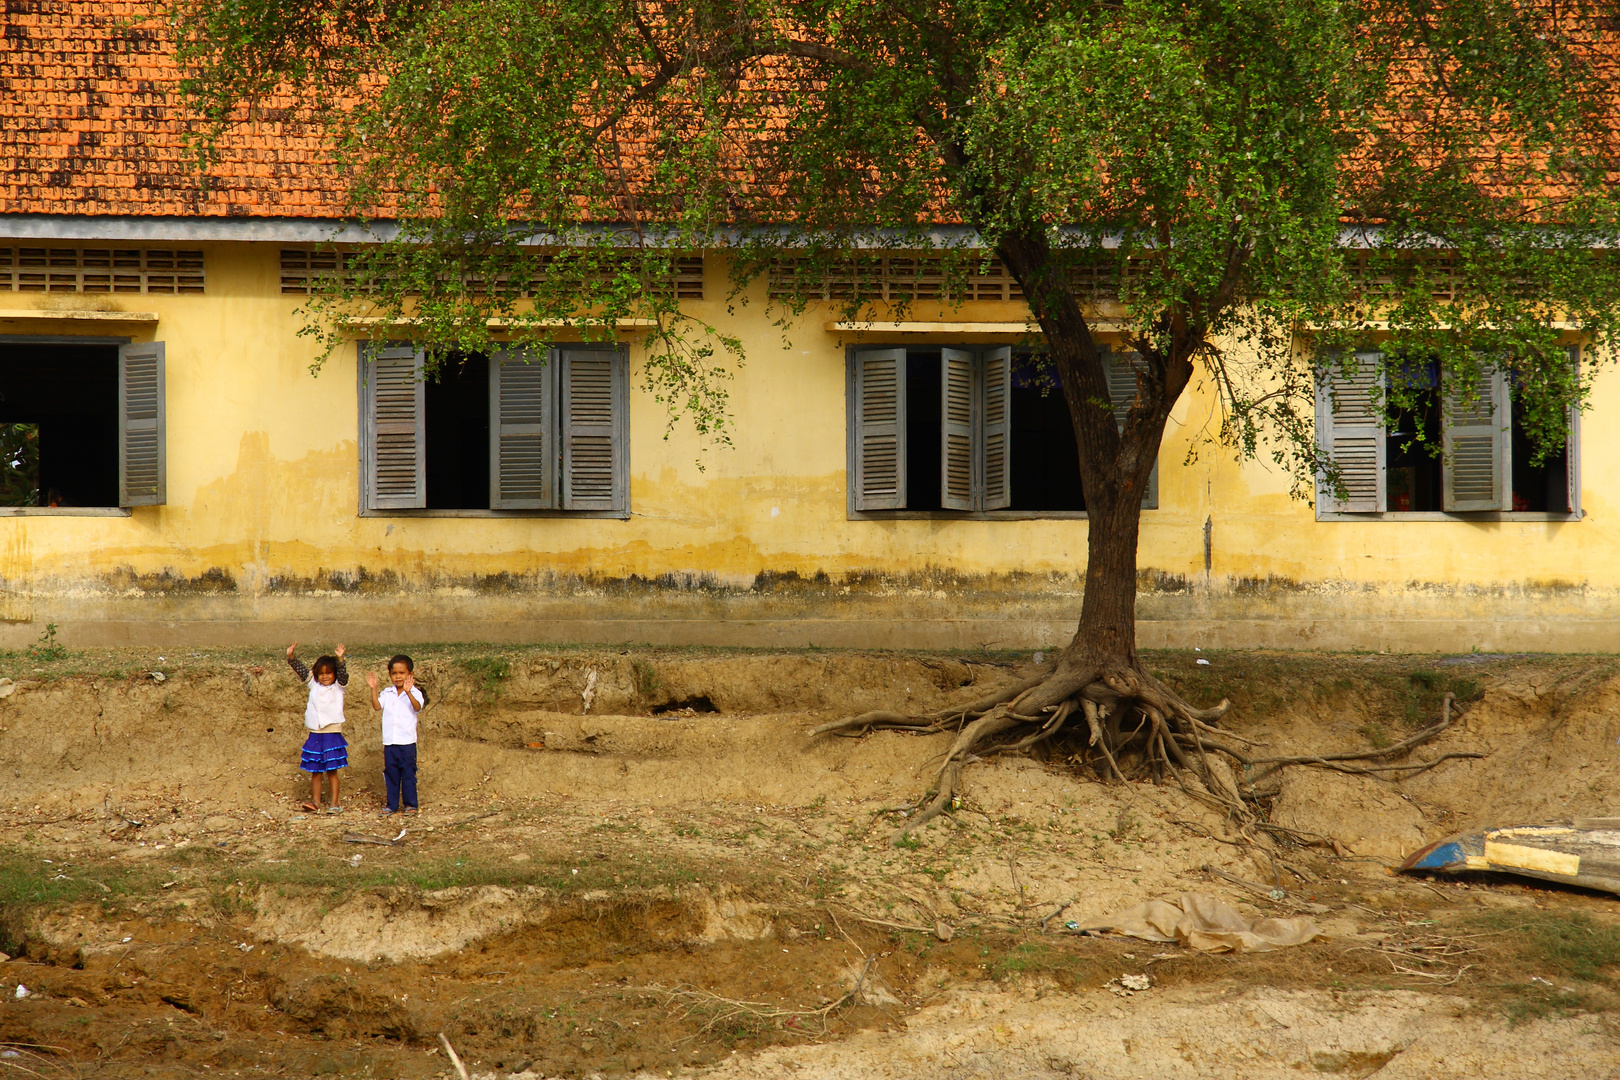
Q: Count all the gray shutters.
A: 10